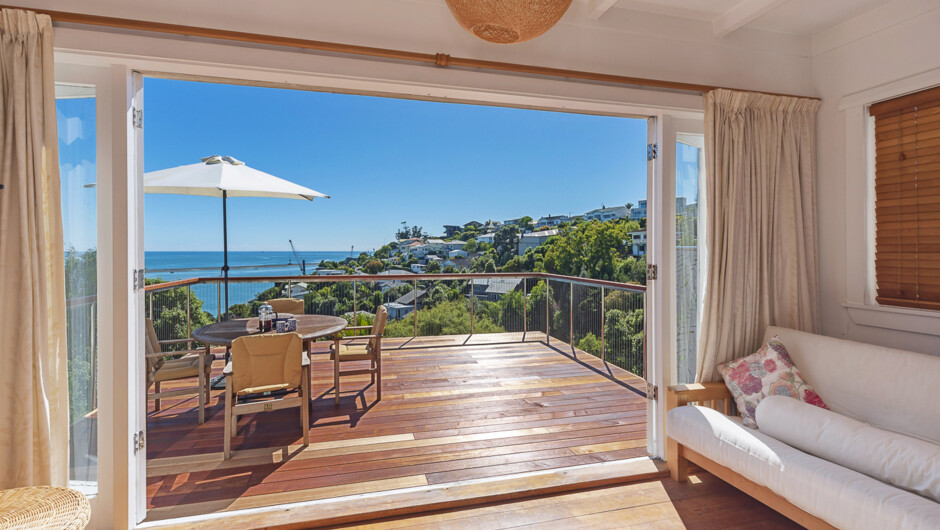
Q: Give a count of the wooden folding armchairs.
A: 4